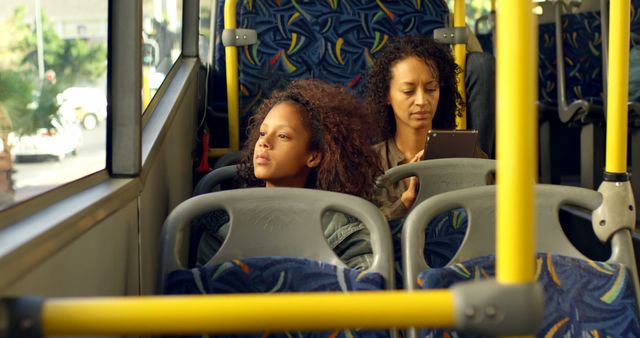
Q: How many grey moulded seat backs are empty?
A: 3